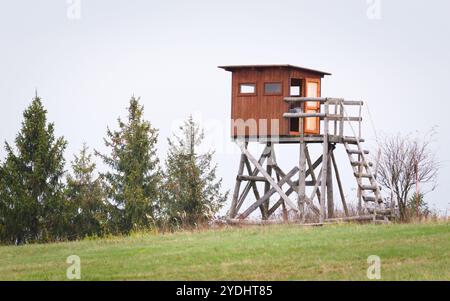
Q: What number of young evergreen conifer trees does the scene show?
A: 4